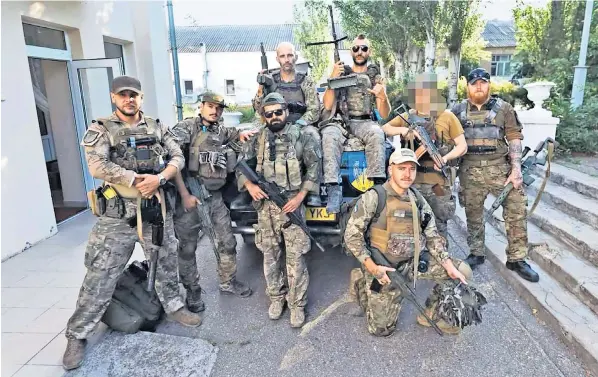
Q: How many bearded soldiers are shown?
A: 5